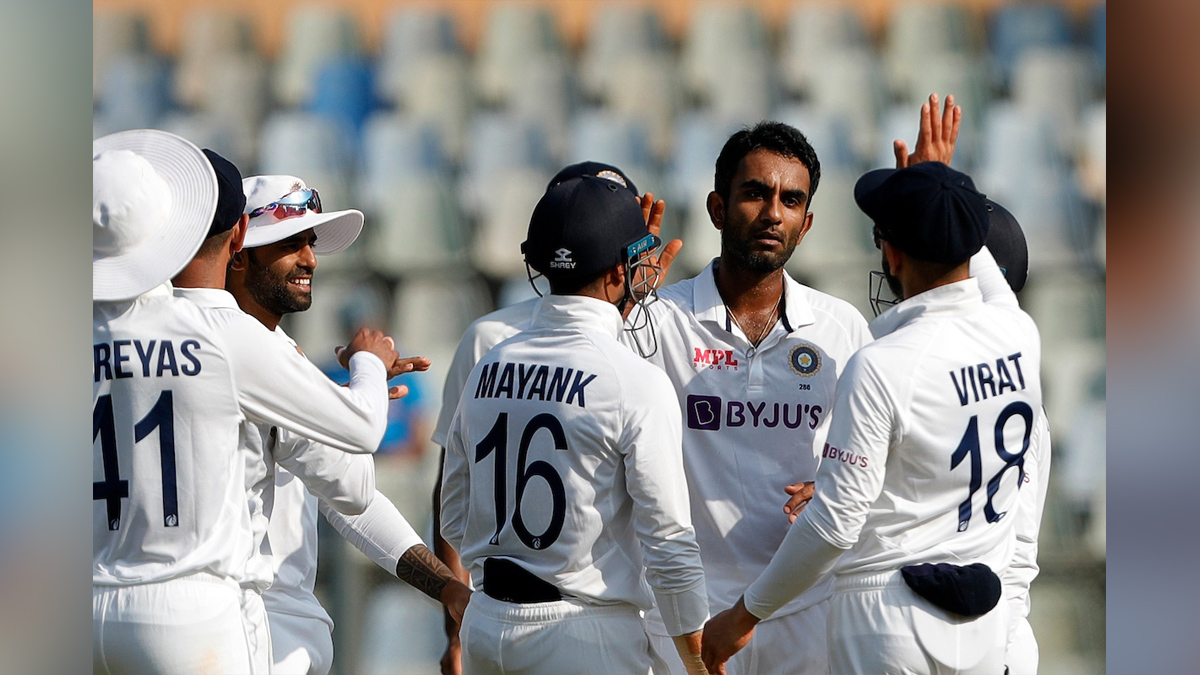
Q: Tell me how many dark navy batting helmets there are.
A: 2